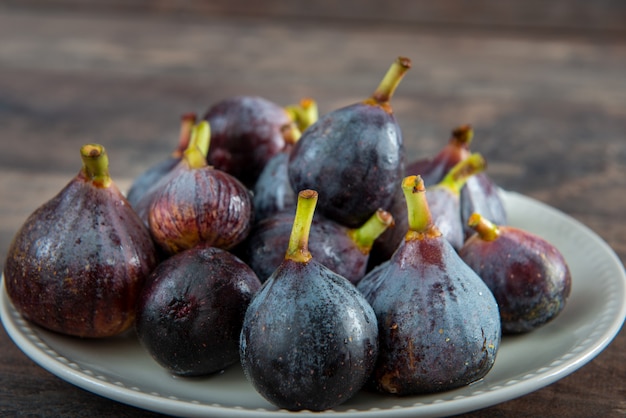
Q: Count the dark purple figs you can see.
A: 13